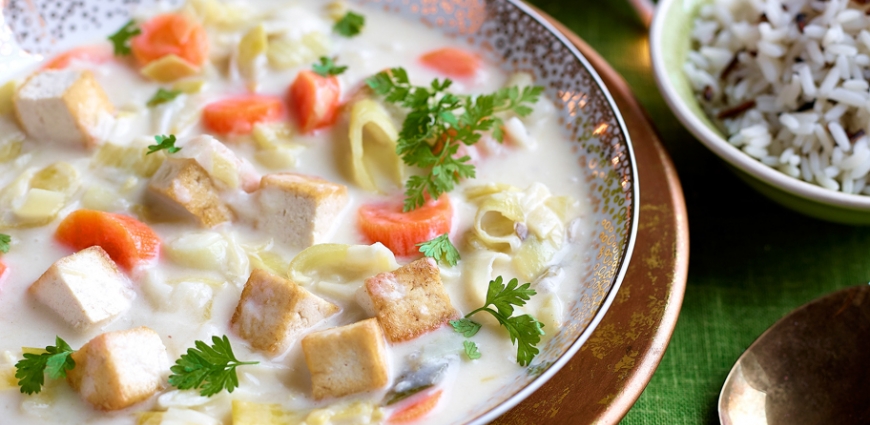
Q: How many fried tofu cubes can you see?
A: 8